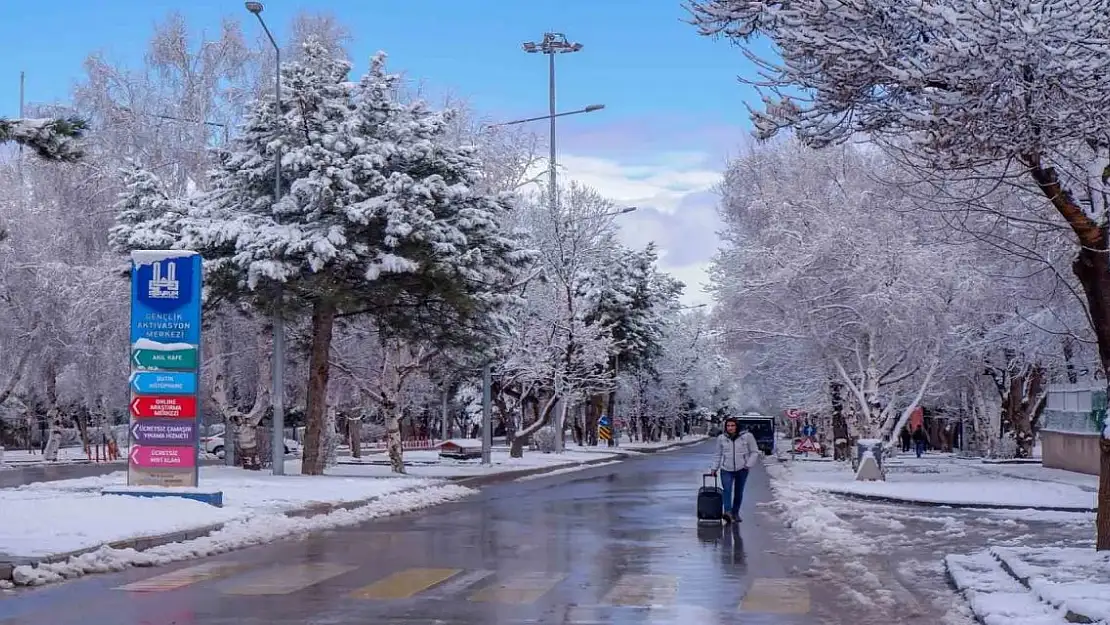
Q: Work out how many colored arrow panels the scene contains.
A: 5